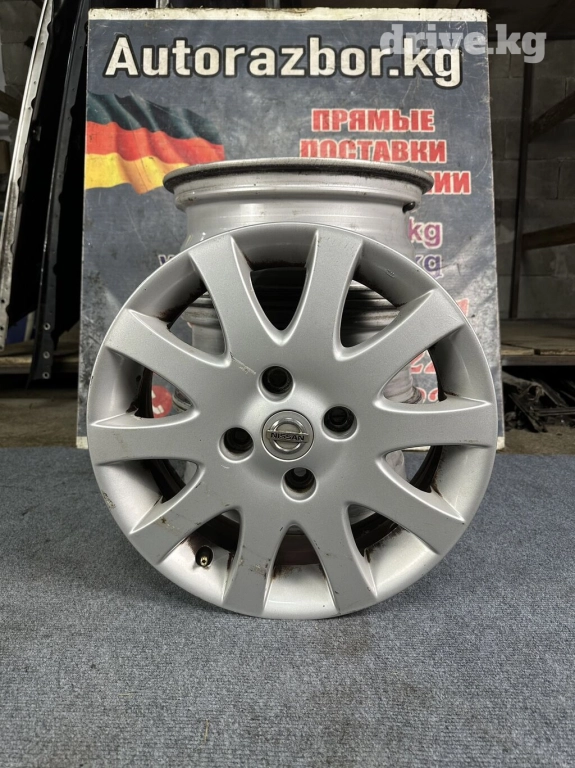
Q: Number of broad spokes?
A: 10